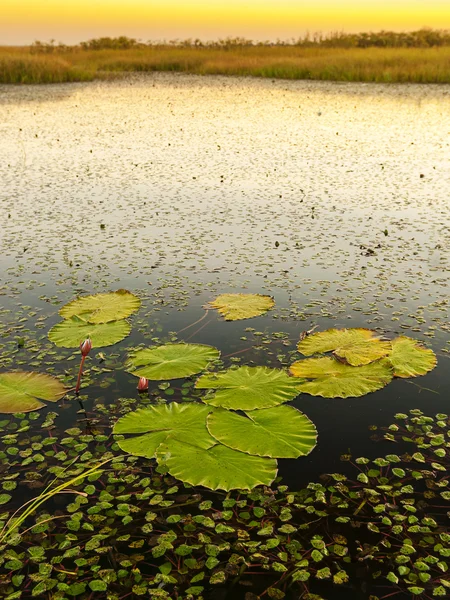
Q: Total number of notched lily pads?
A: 12